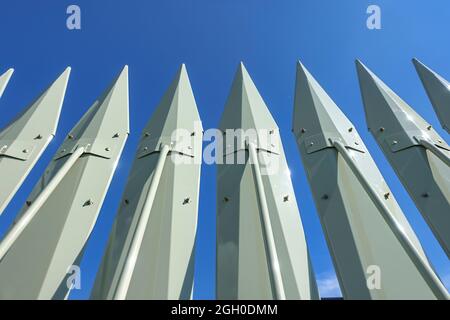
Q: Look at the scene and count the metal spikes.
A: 8